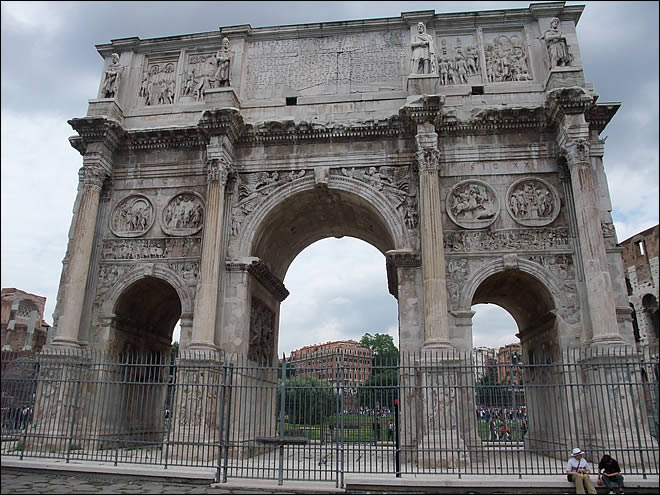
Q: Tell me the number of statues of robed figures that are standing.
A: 4